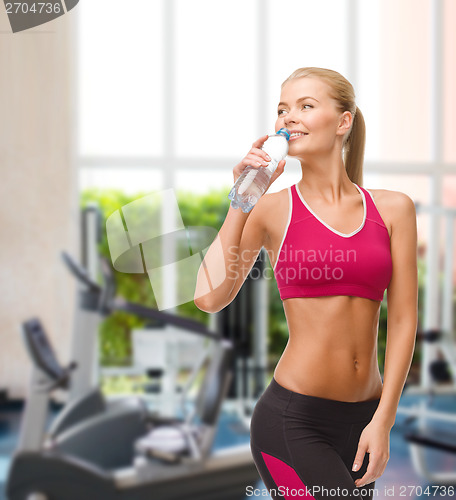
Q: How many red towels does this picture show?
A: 0